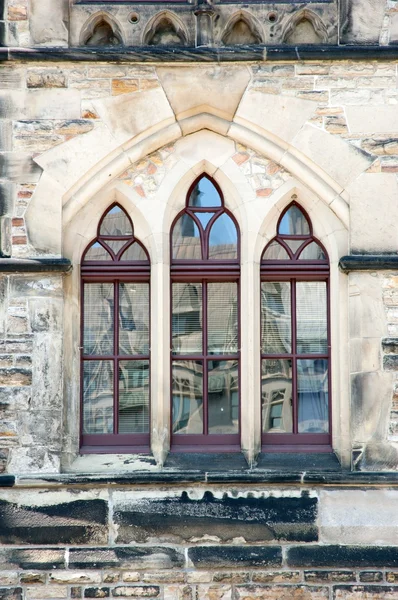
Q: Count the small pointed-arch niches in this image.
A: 4